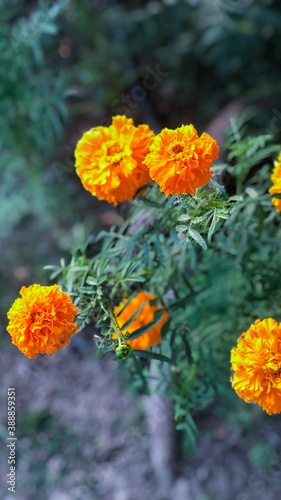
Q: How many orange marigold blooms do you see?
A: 6